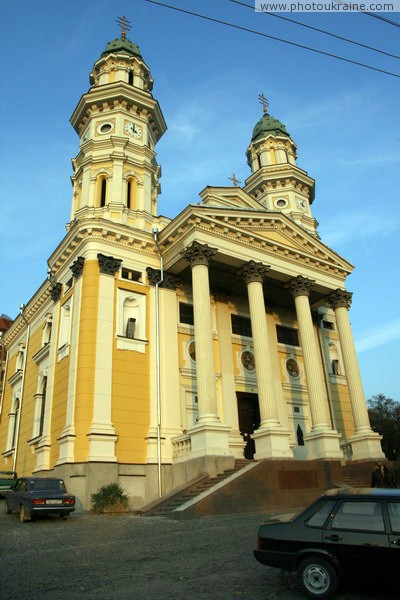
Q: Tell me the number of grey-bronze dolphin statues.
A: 0